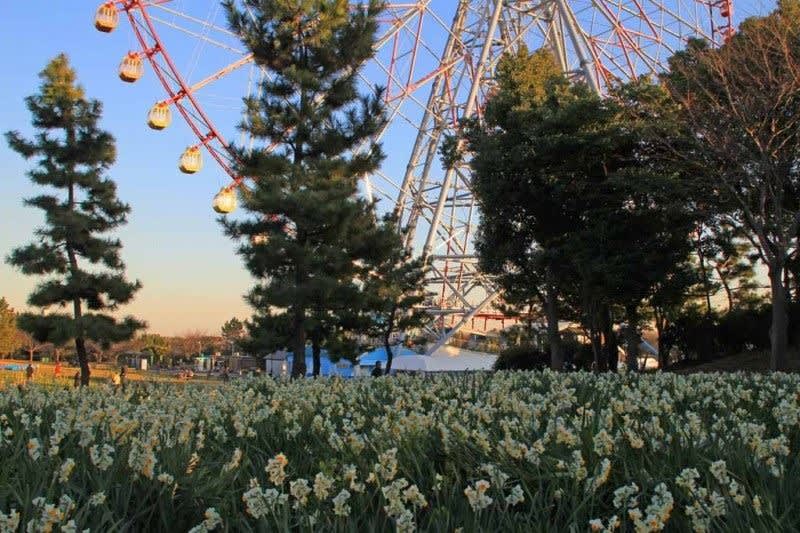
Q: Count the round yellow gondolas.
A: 5